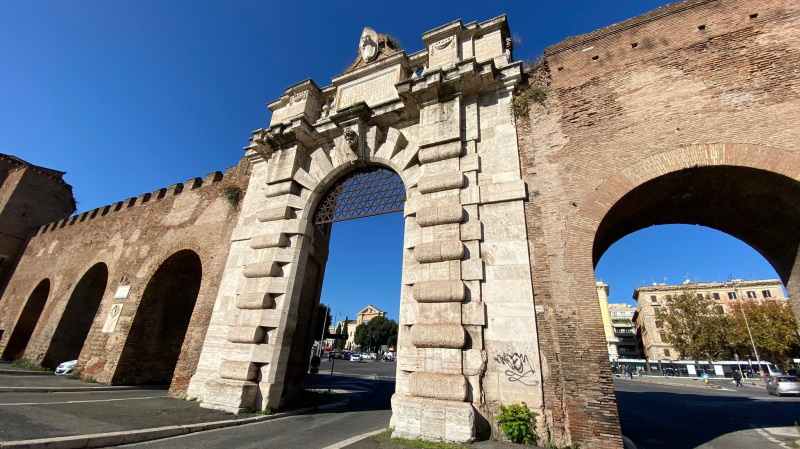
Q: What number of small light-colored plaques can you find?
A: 2